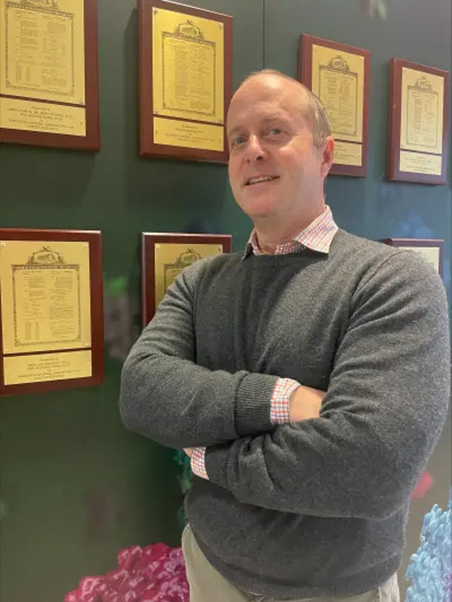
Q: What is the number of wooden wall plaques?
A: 7